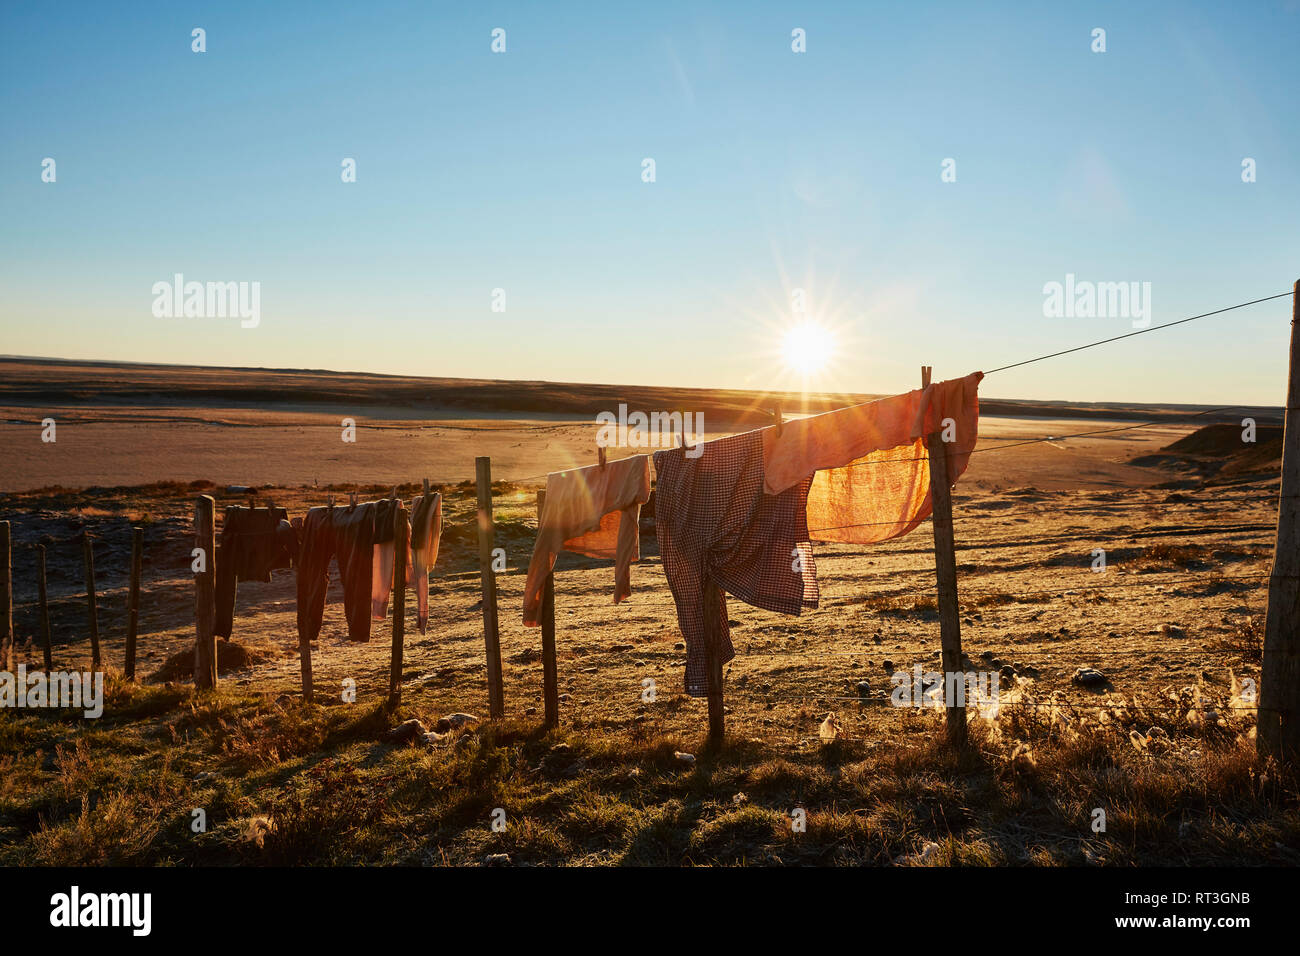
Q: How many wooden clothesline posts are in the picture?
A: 12